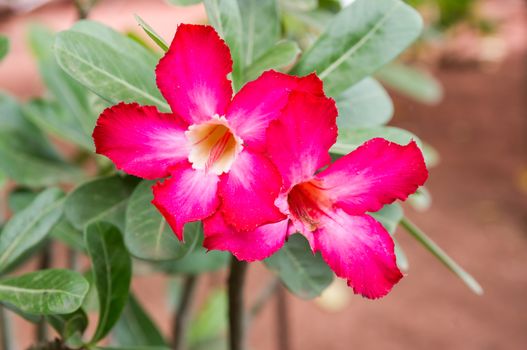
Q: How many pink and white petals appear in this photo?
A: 9